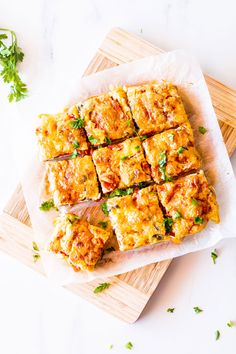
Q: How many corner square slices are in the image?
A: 4